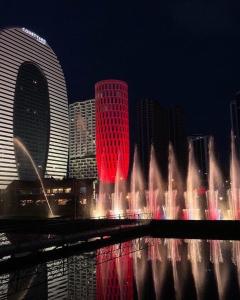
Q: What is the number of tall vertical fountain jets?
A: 8